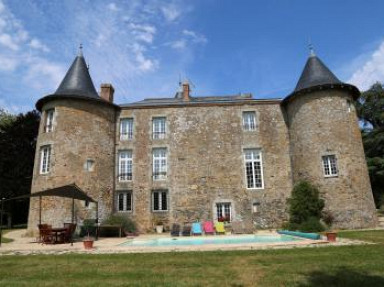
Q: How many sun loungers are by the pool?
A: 5